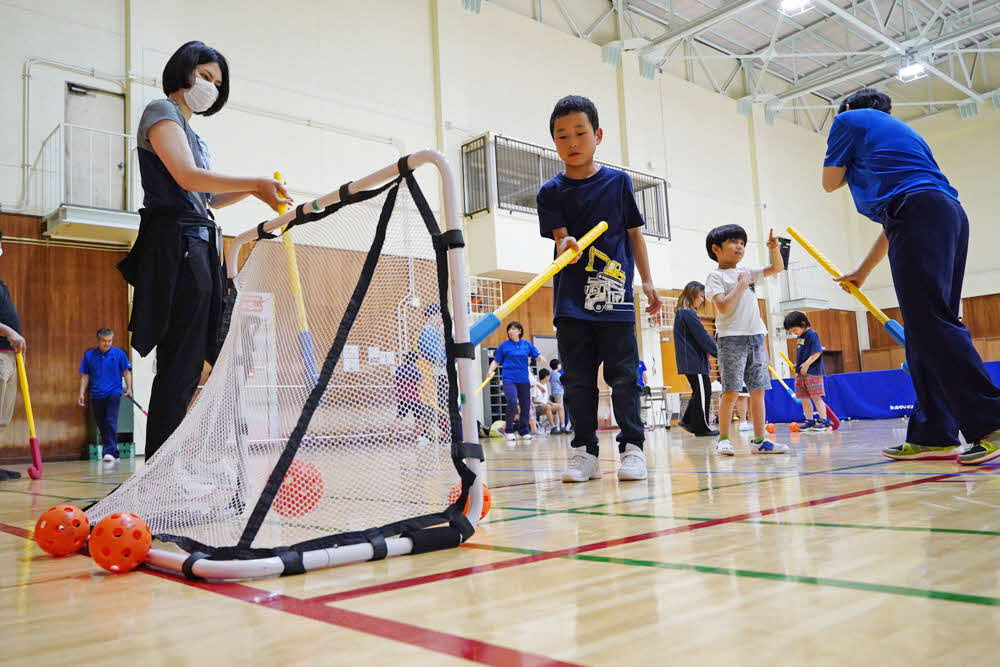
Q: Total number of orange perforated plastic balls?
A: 6